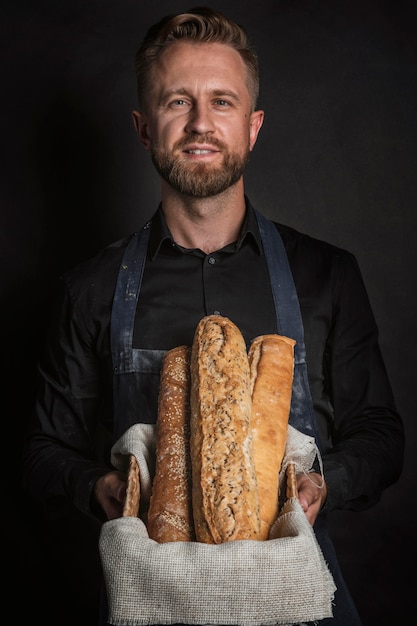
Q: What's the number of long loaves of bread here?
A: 3